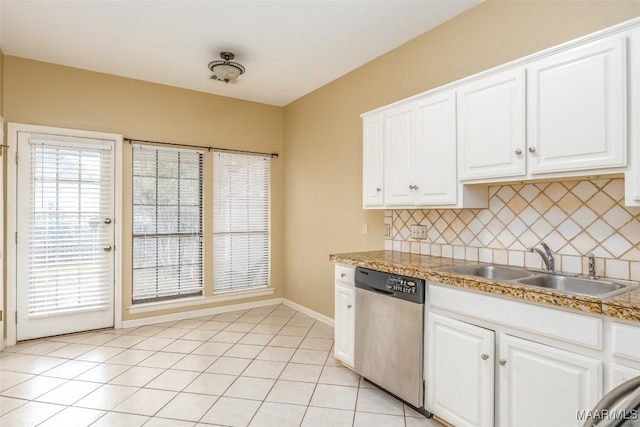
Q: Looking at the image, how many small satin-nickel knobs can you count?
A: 9